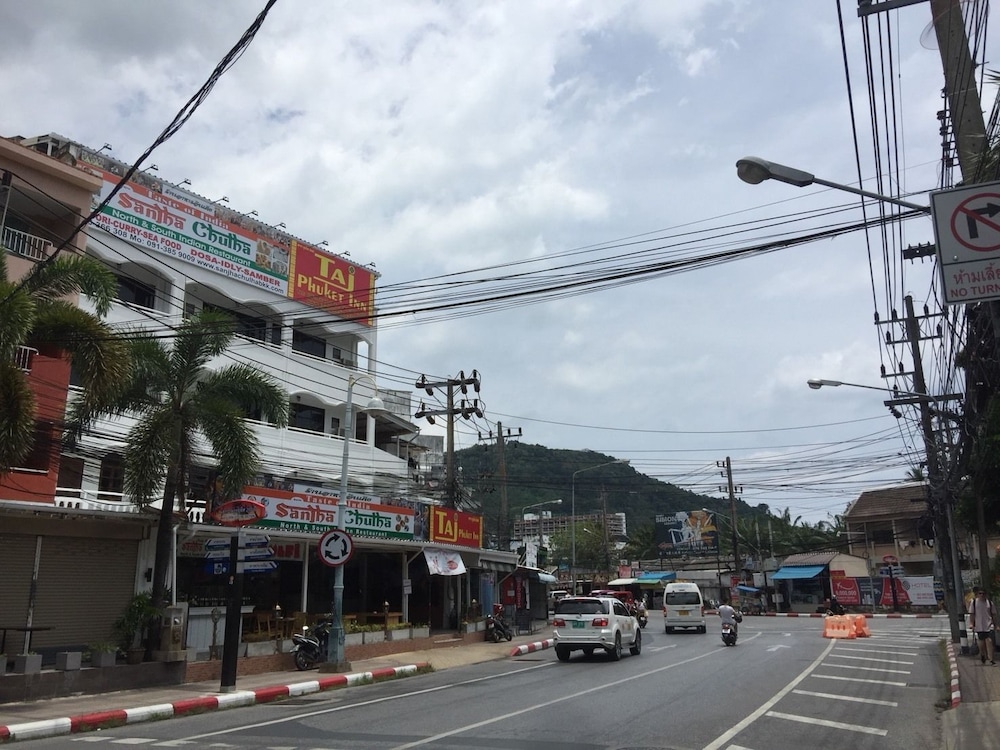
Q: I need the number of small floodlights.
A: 9